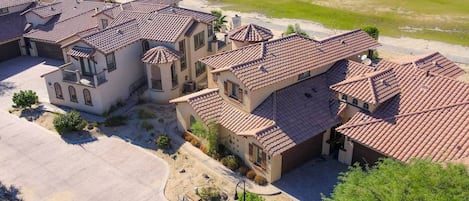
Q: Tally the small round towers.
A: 2